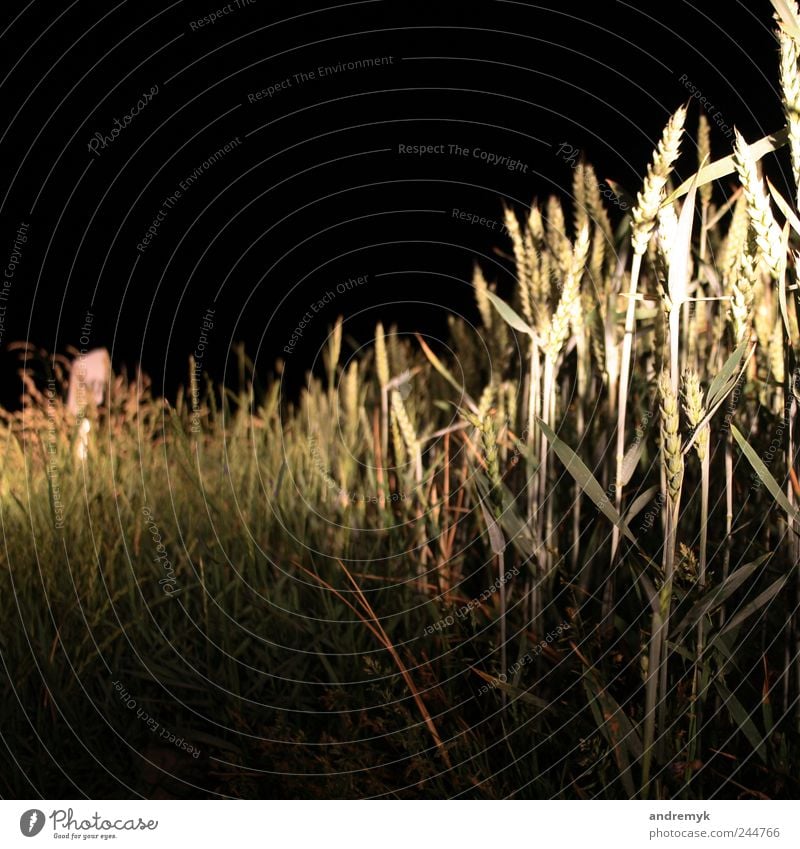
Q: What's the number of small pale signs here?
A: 1